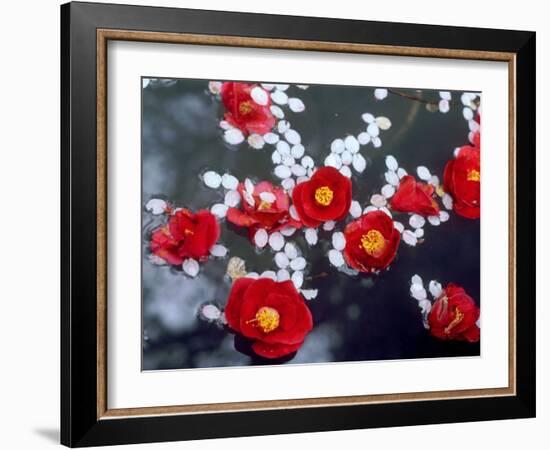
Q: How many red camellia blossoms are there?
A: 9